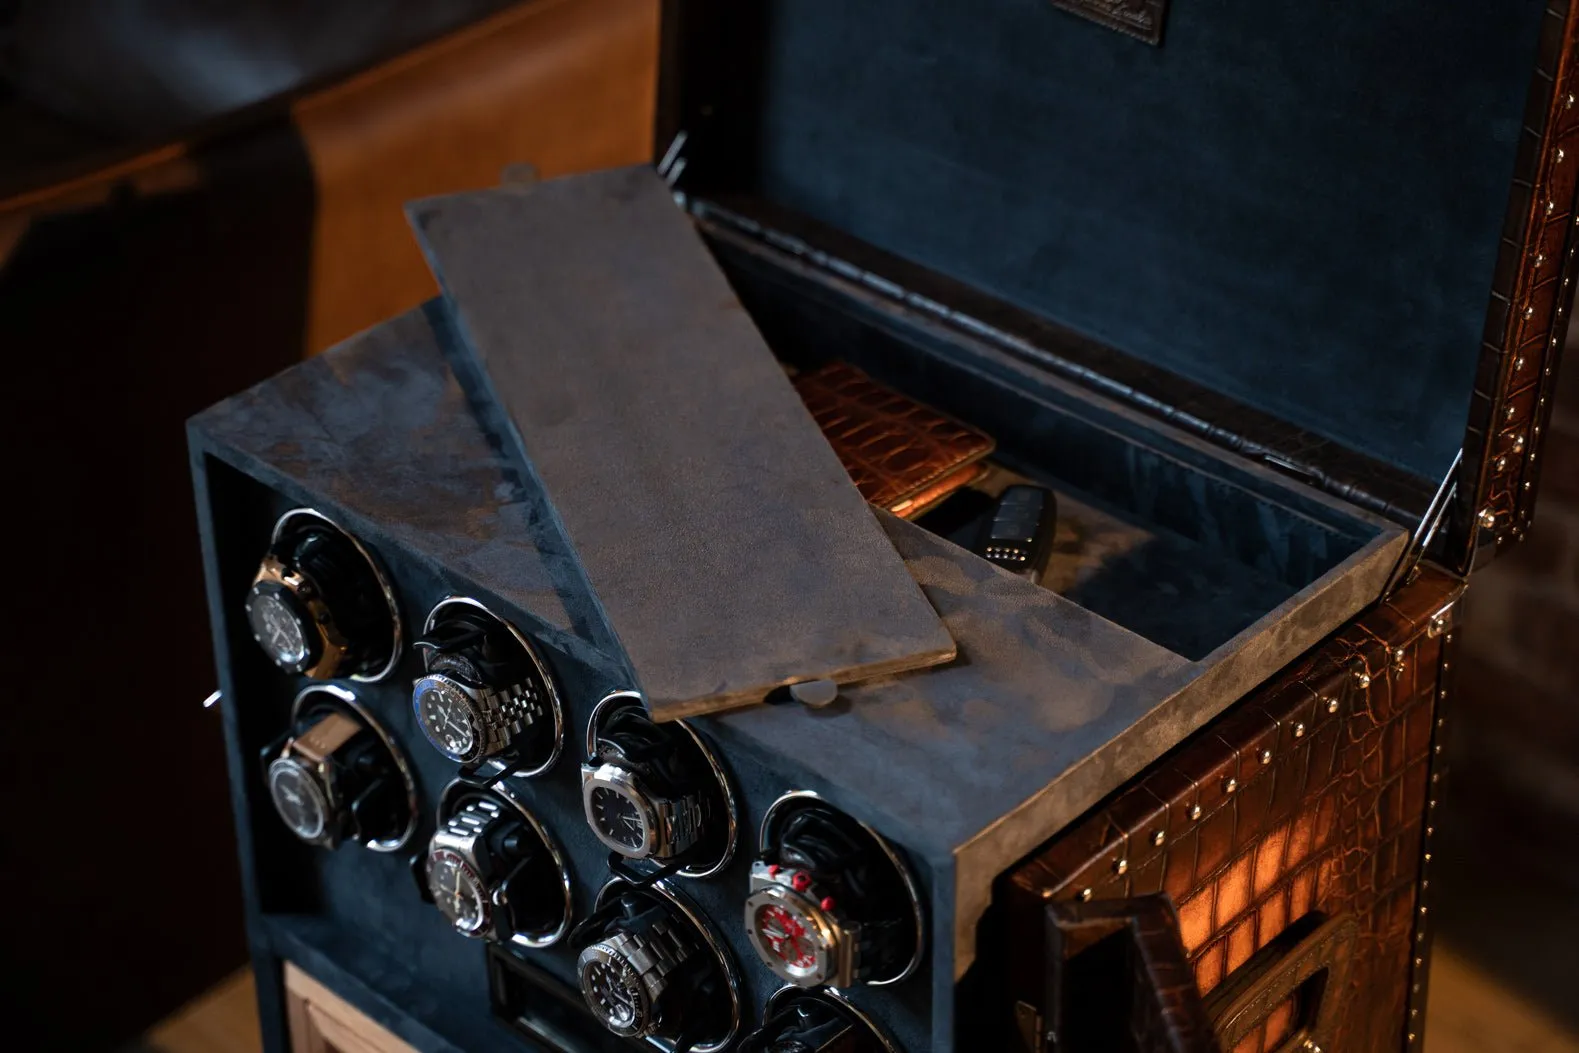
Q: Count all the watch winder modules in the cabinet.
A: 8